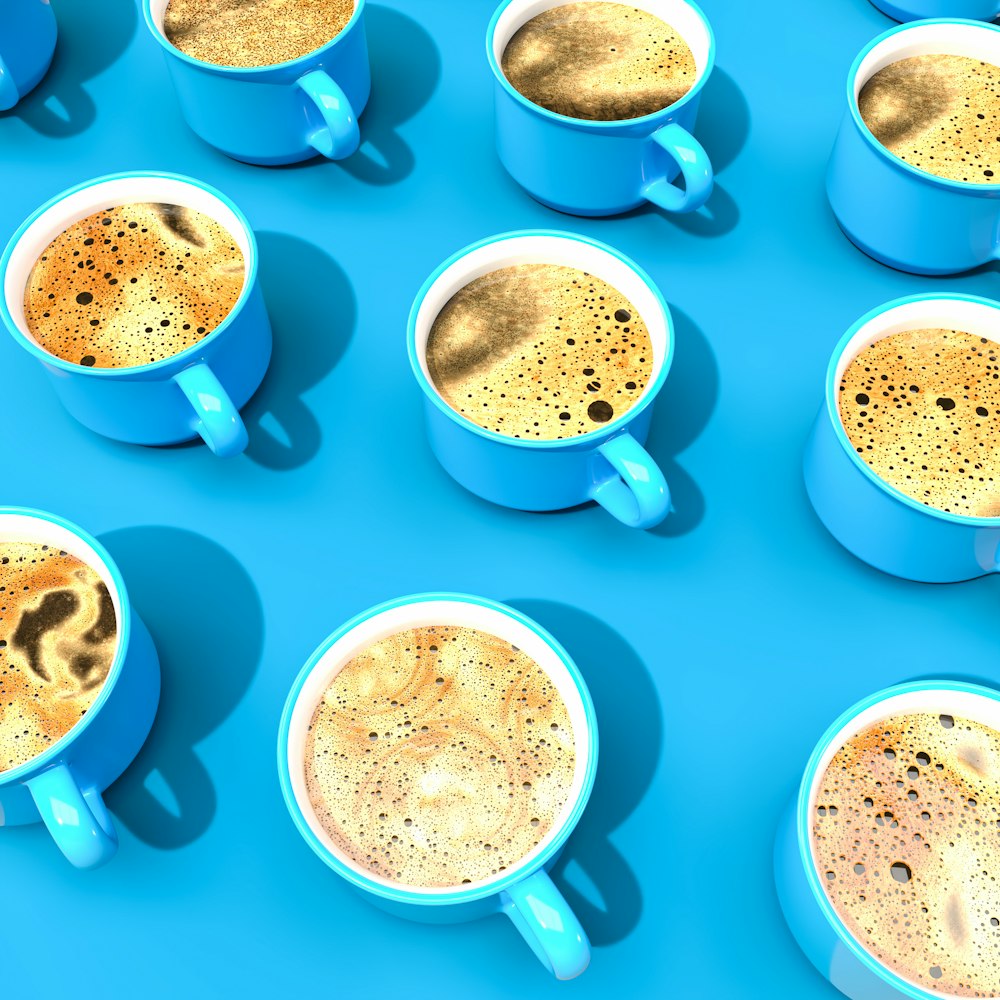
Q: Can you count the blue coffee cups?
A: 11